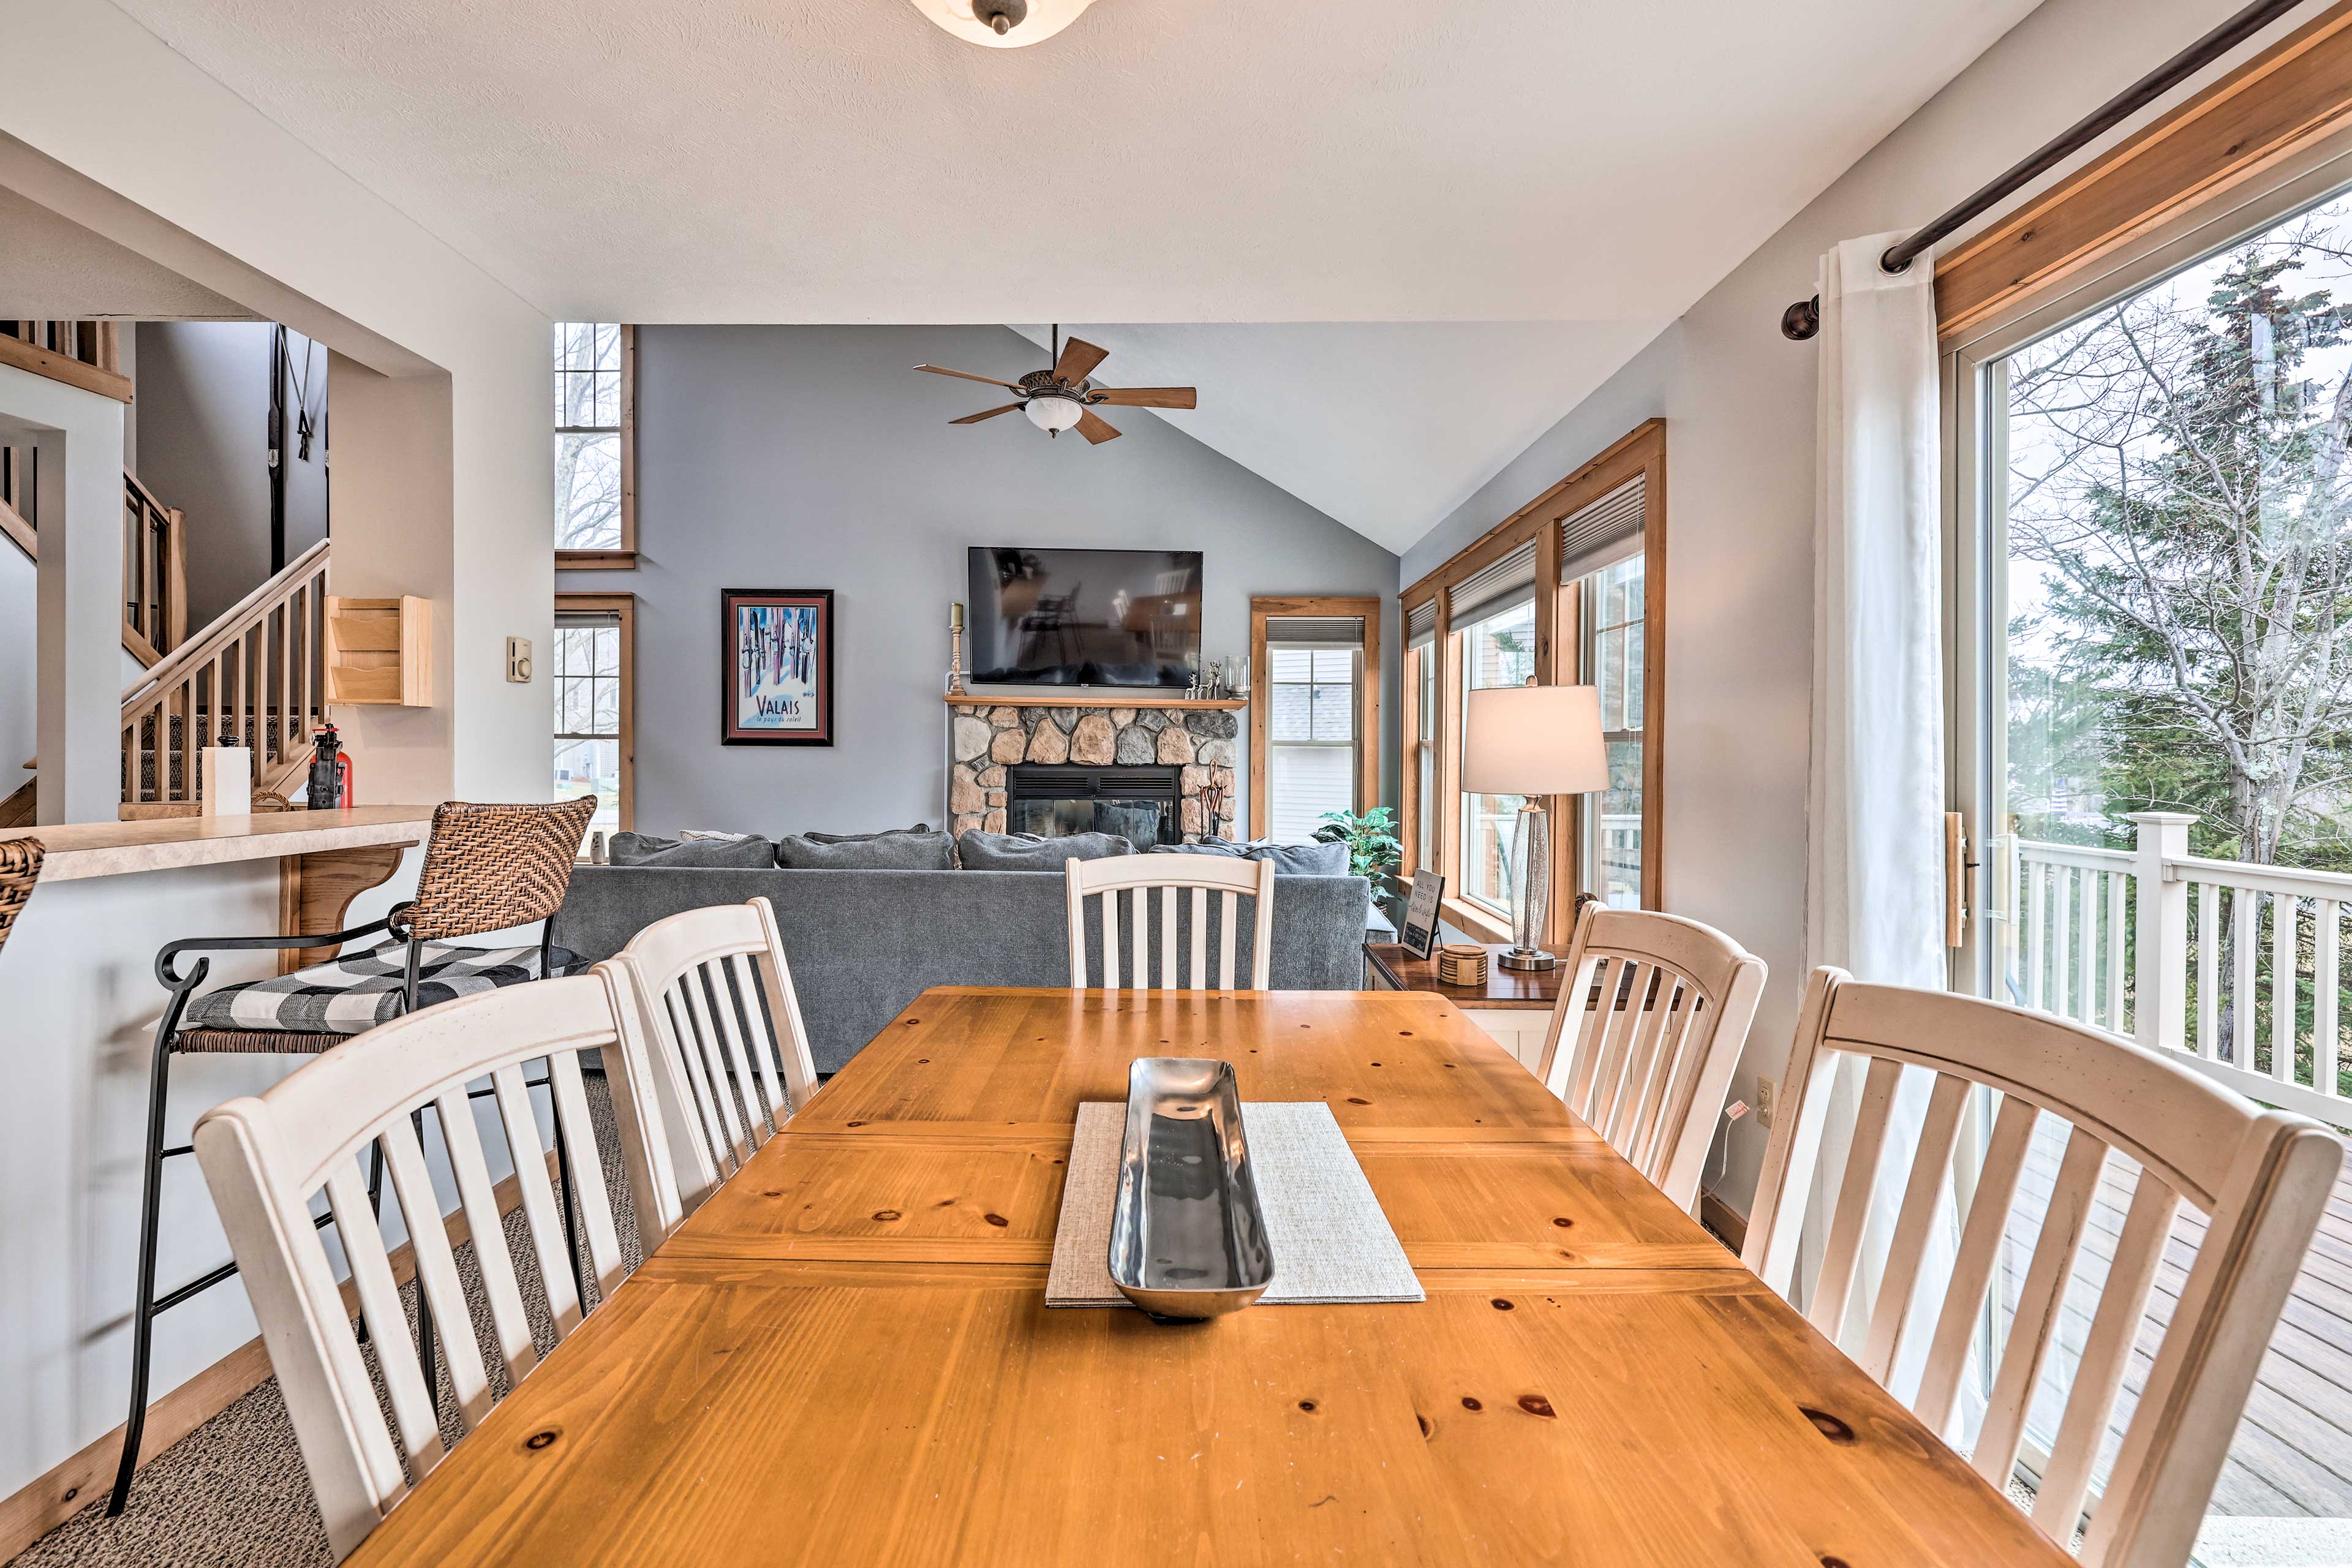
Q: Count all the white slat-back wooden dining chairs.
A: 5